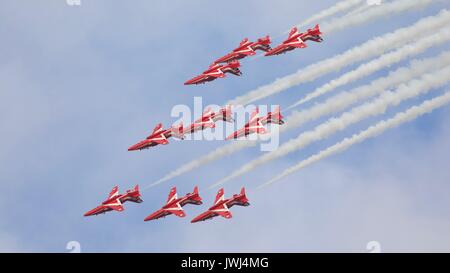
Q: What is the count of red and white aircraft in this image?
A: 9